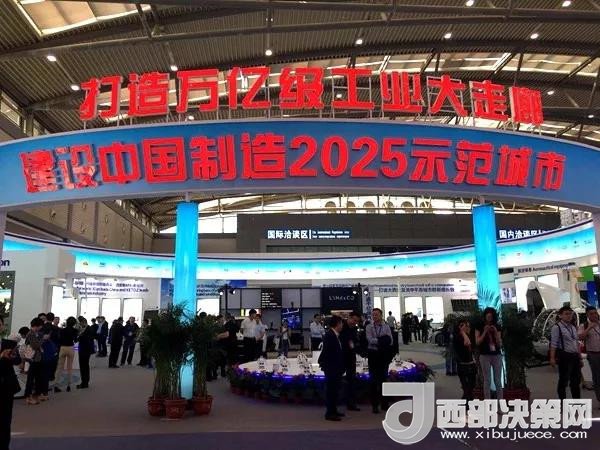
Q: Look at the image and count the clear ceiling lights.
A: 13